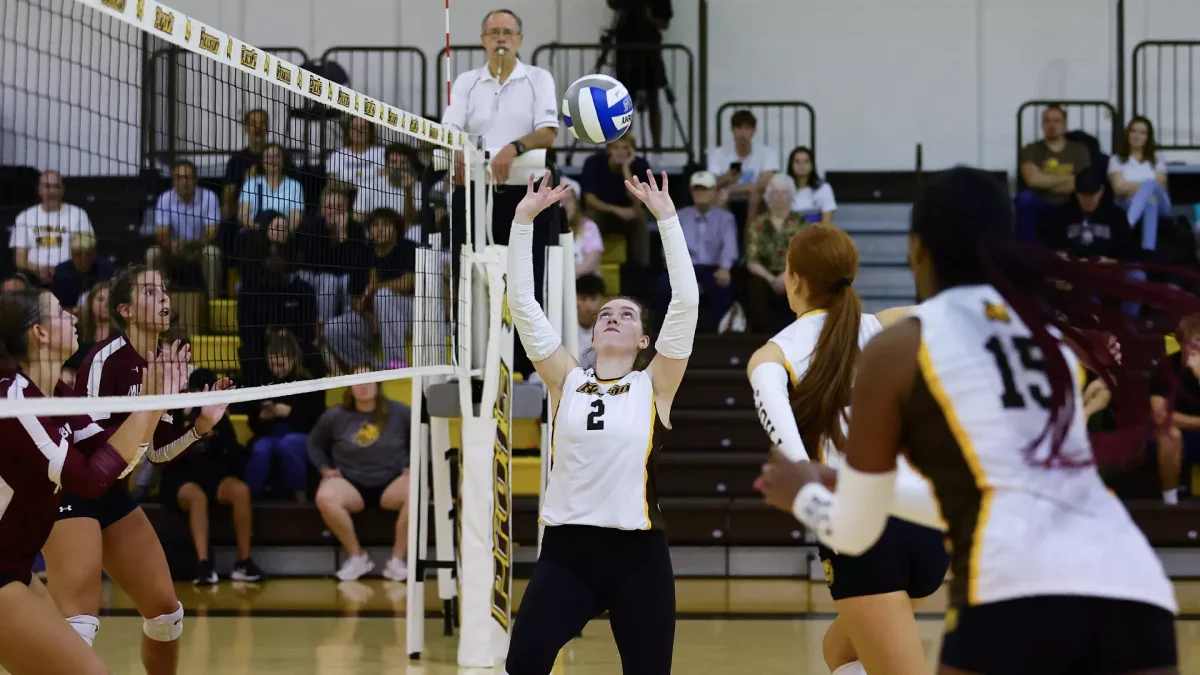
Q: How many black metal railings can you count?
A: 7